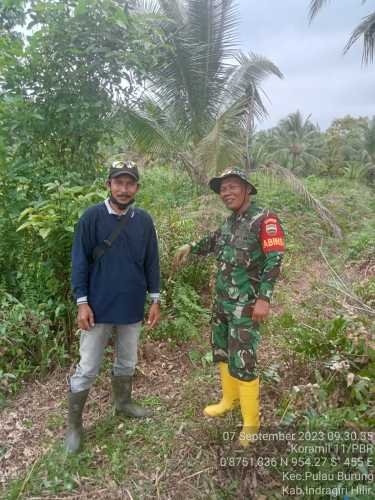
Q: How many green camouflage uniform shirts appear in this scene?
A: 1